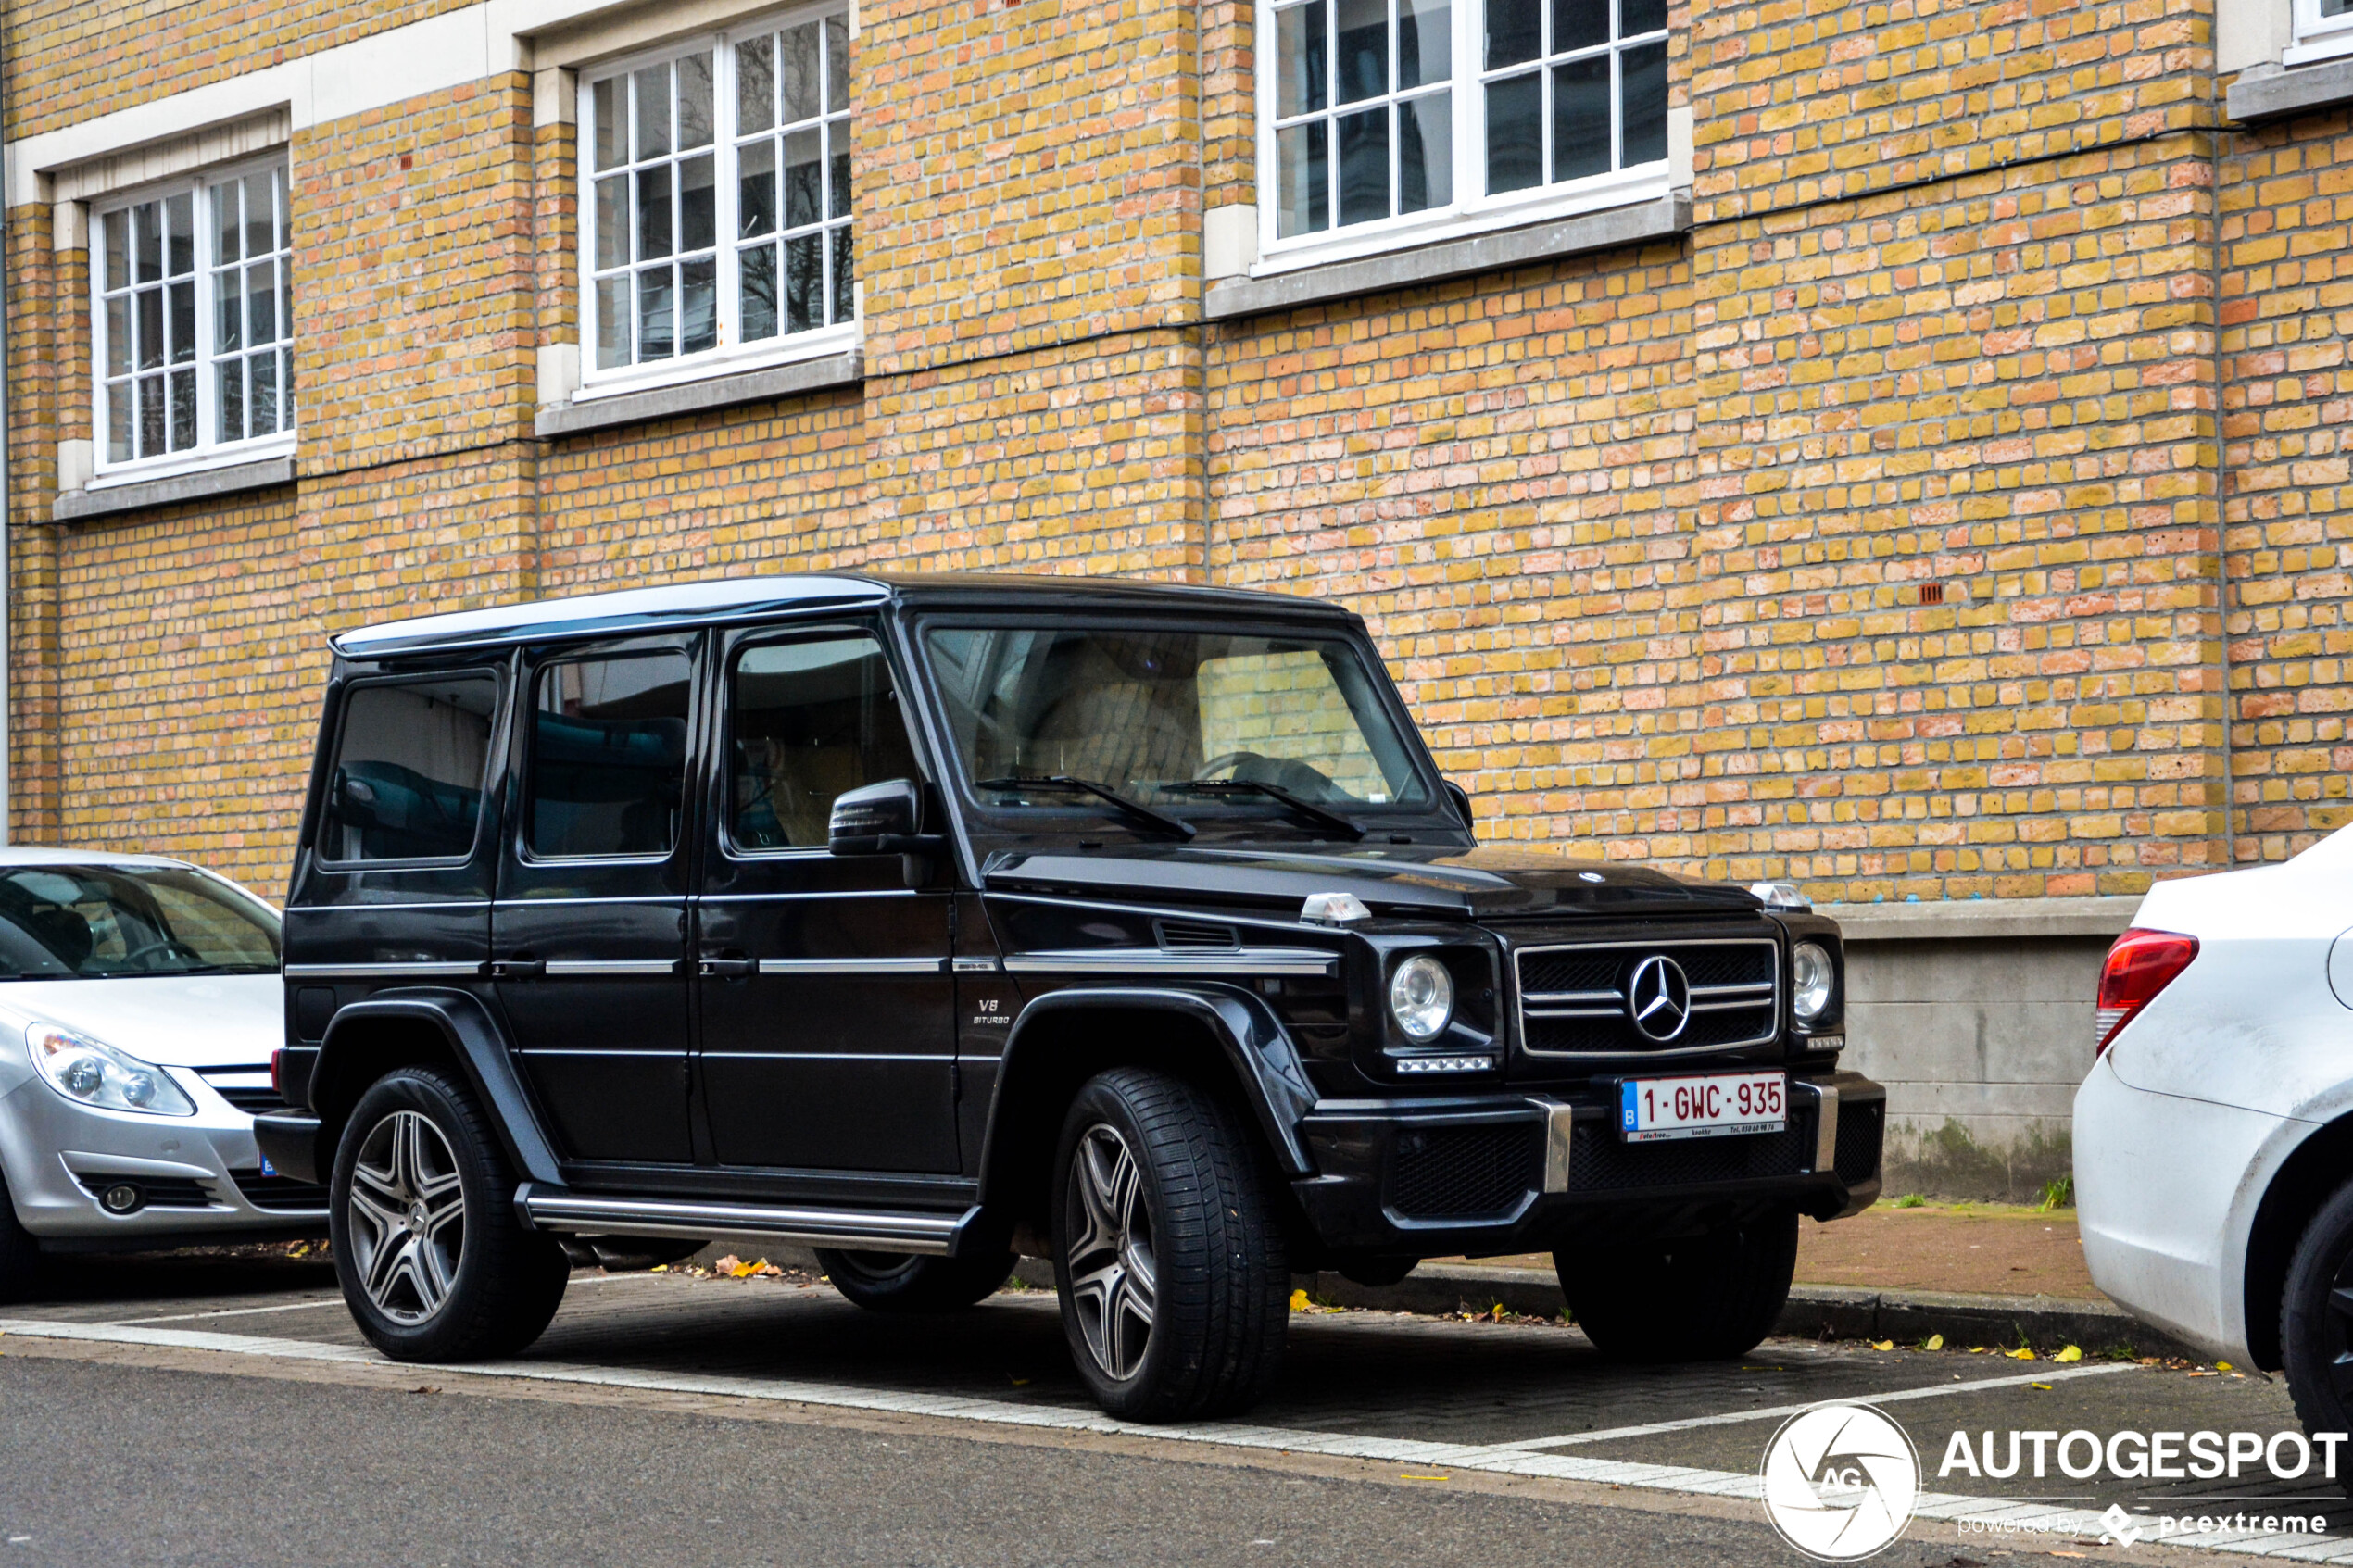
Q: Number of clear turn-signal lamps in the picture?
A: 2